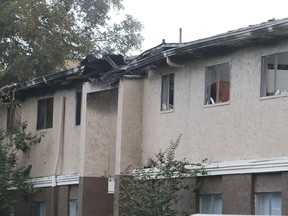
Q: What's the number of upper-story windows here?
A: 6